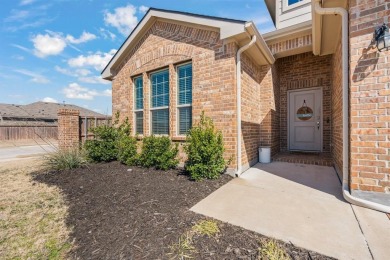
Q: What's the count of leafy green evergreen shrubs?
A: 4